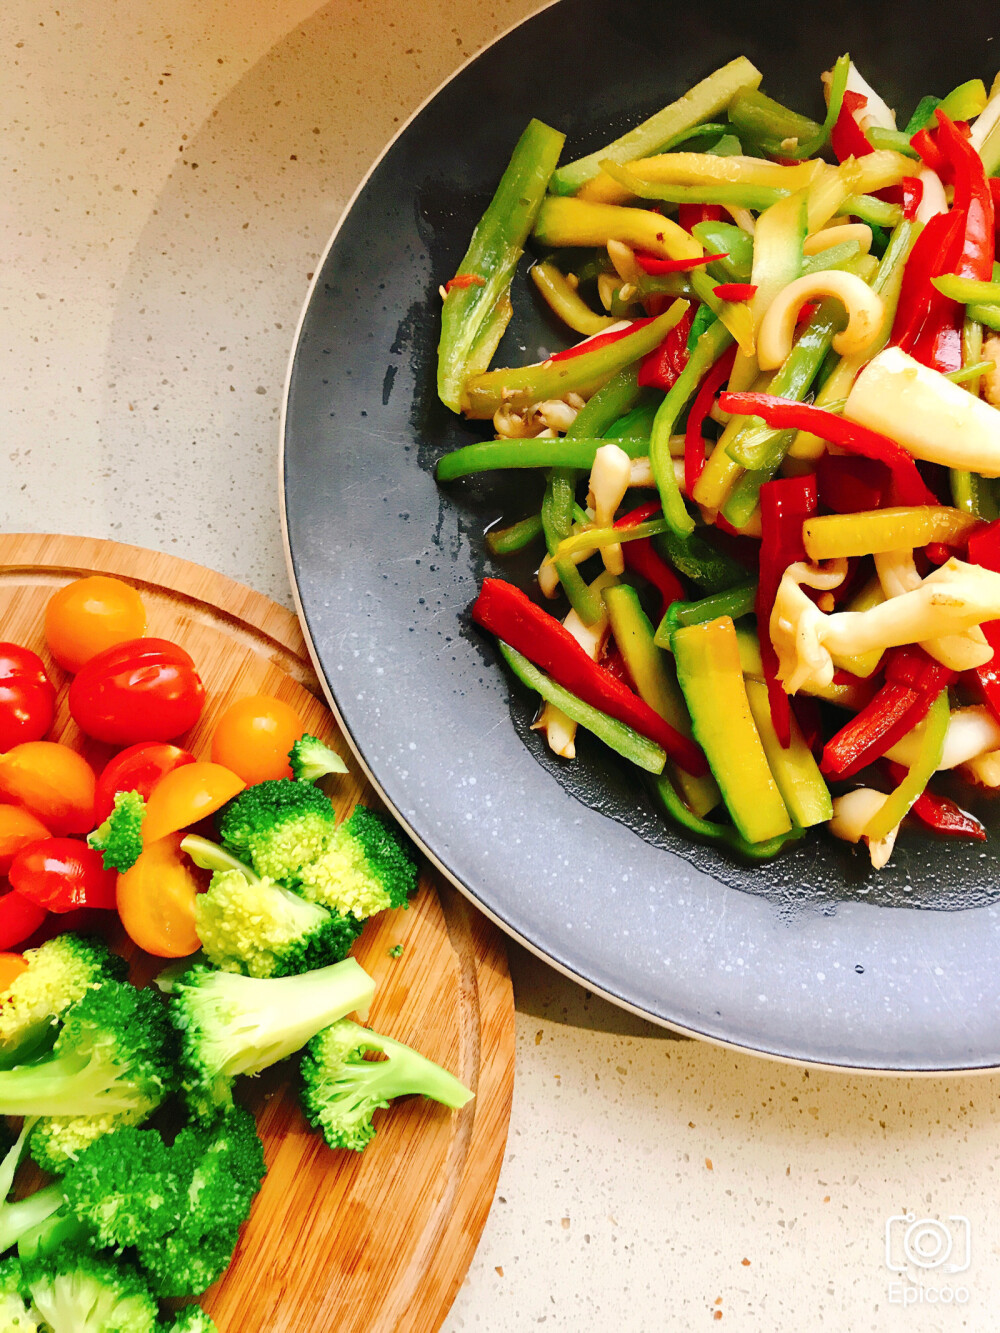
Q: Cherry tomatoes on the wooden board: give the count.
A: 12